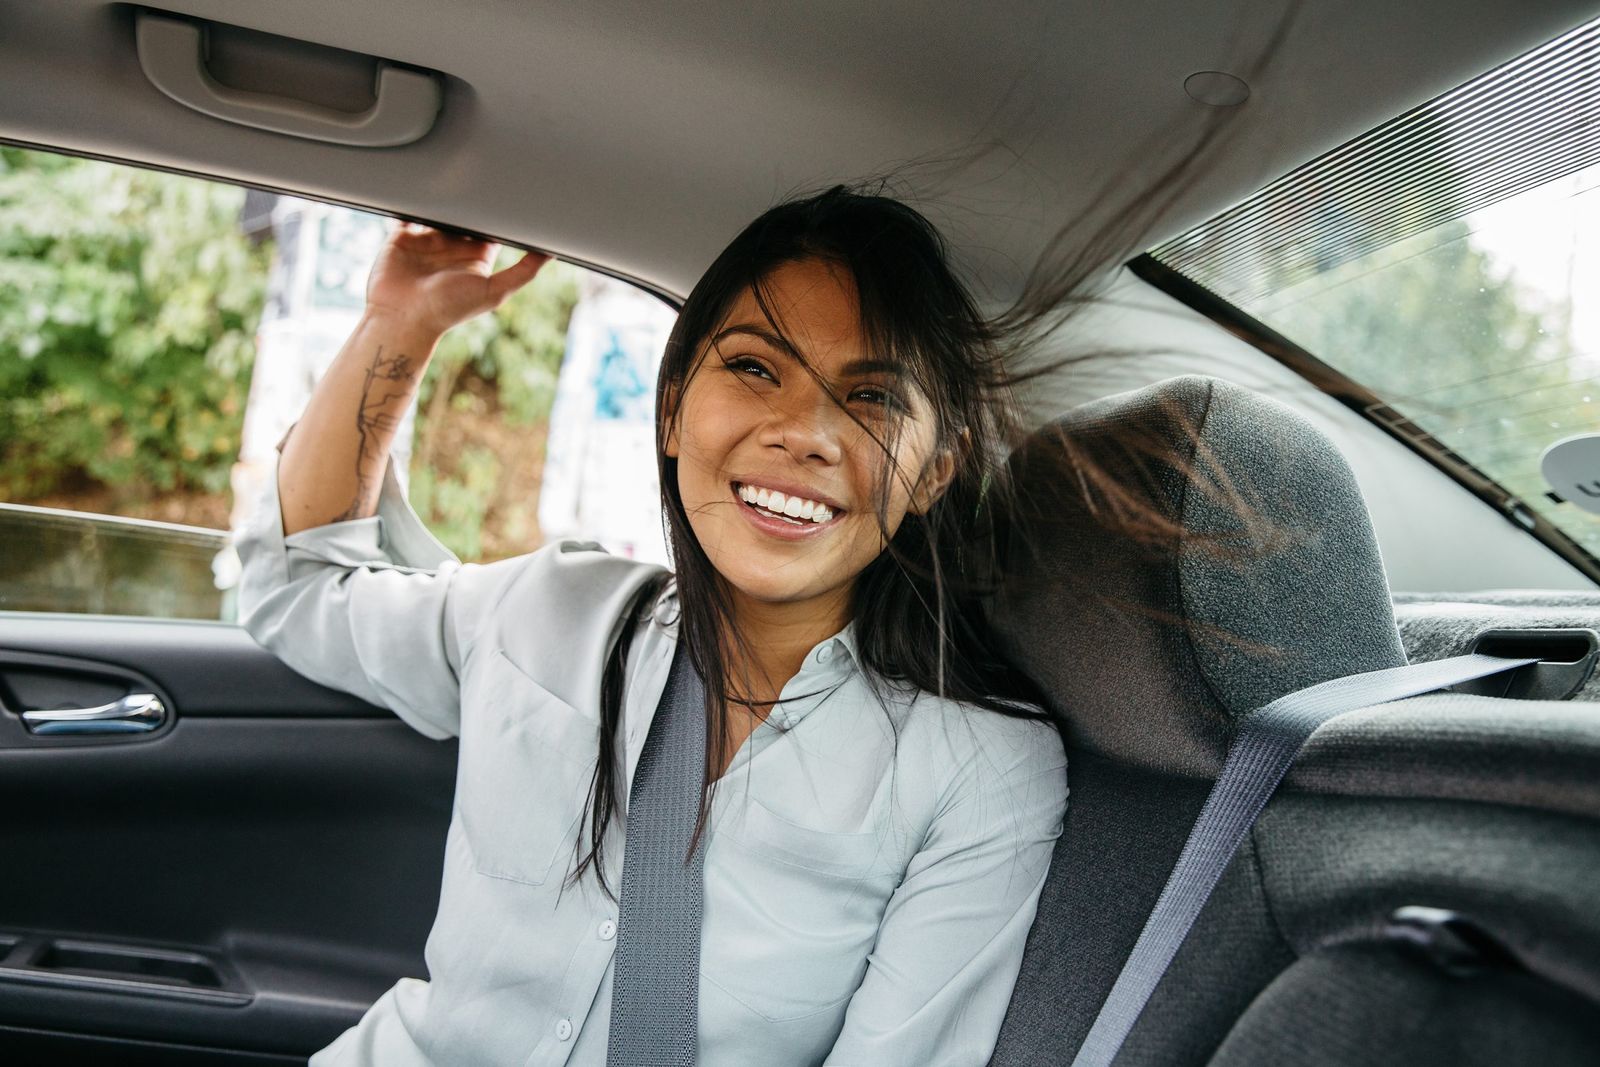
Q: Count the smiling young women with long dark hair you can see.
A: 1